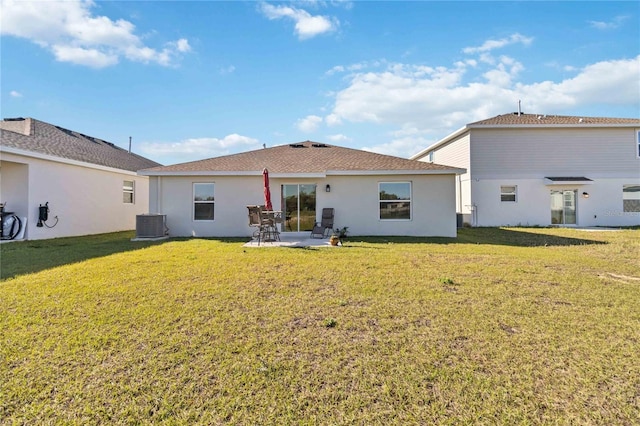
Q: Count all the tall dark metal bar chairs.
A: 2